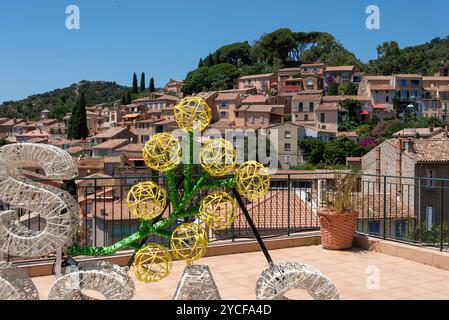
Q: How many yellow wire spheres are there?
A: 8